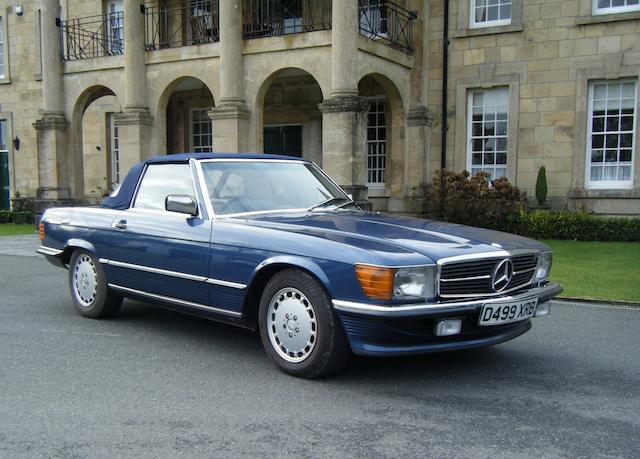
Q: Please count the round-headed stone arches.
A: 4